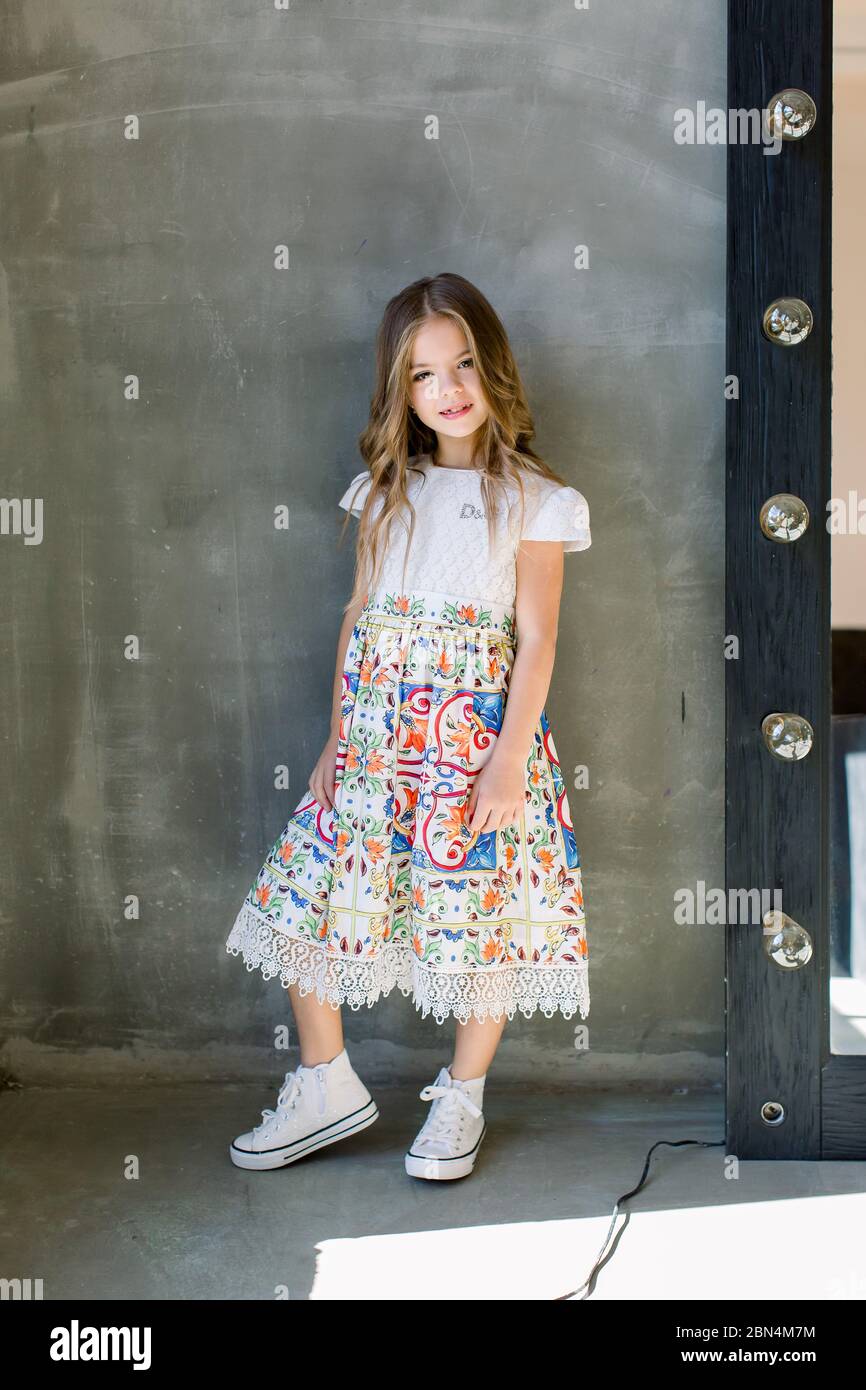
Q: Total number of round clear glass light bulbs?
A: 5